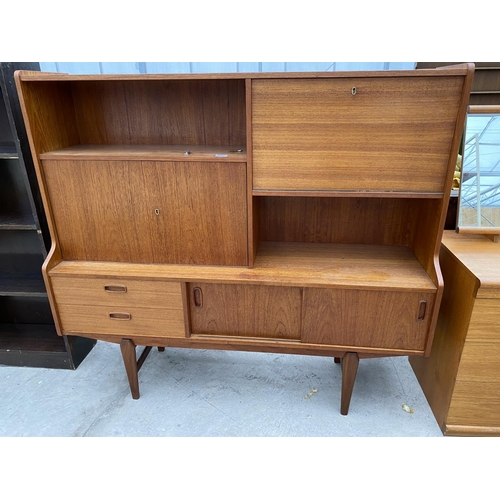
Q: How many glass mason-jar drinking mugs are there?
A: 0